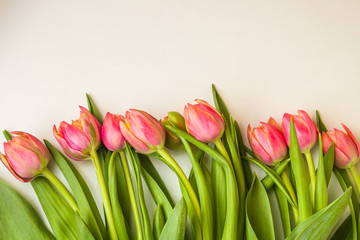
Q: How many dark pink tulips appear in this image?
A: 8